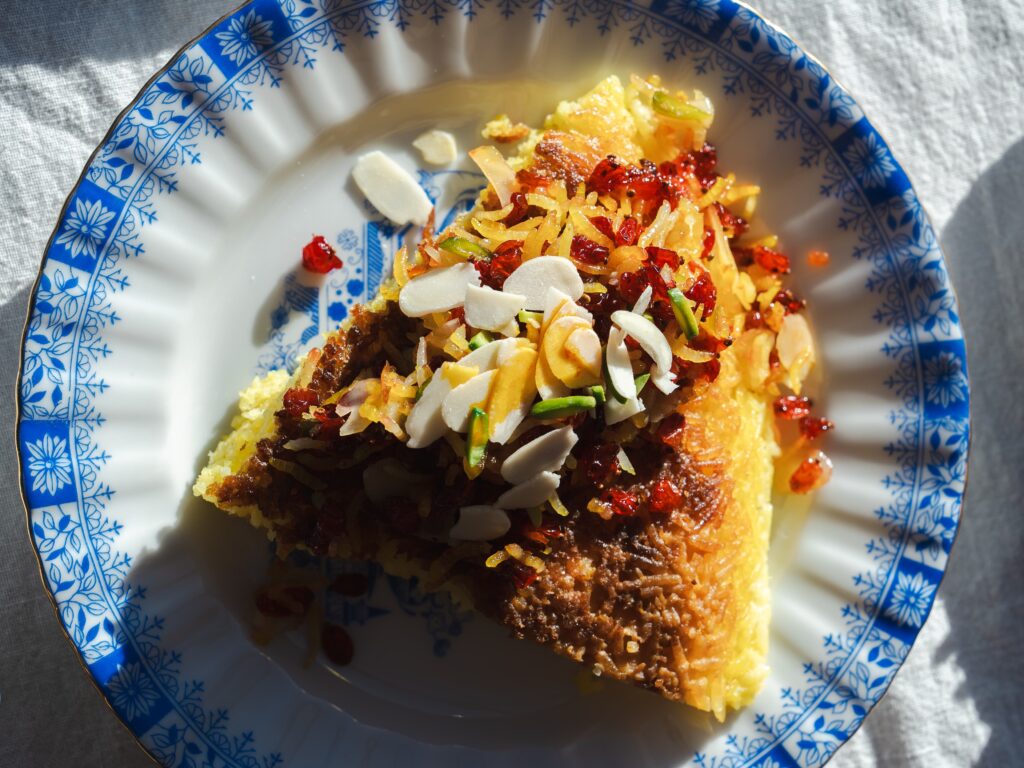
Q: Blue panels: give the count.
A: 9